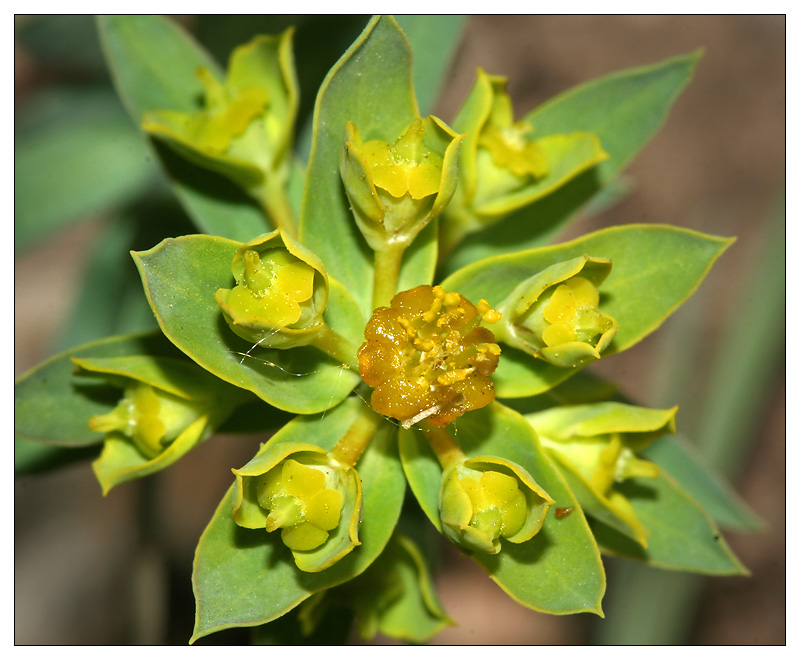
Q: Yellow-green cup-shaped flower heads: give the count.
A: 9